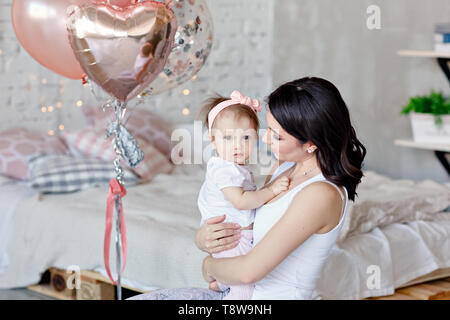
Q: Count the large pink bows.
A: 1